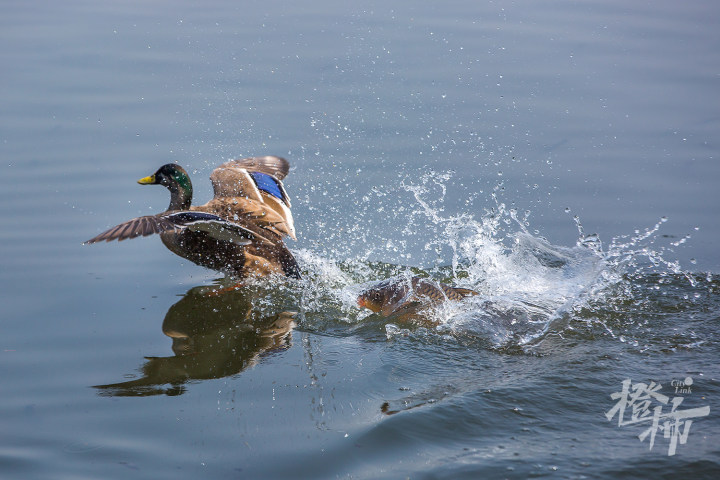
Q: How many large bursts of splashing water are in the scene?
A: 1